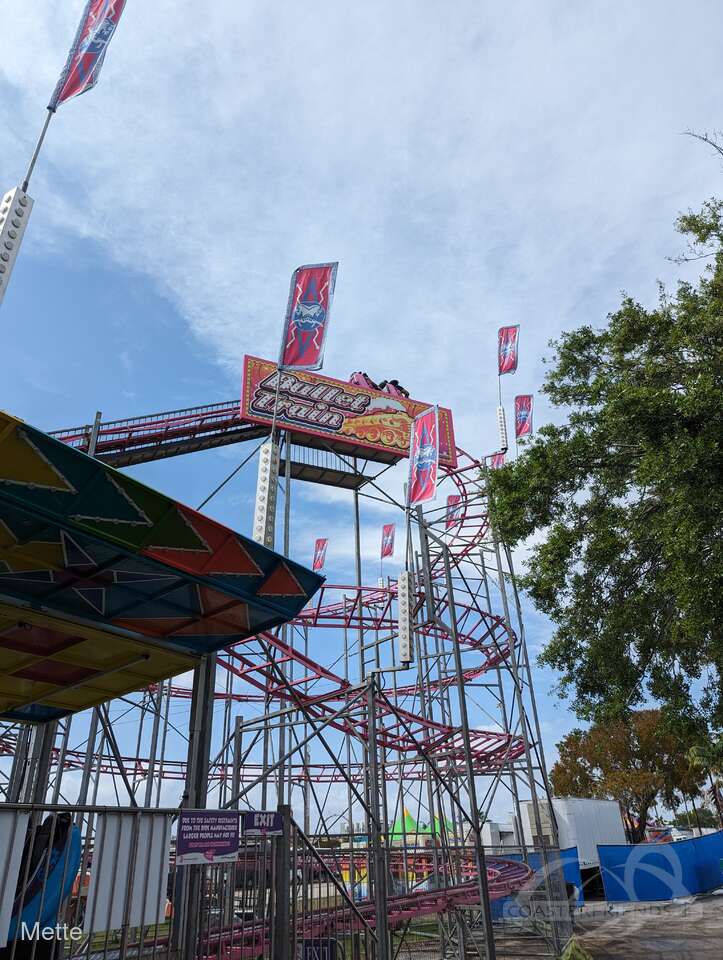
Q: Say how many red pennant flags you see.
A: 9